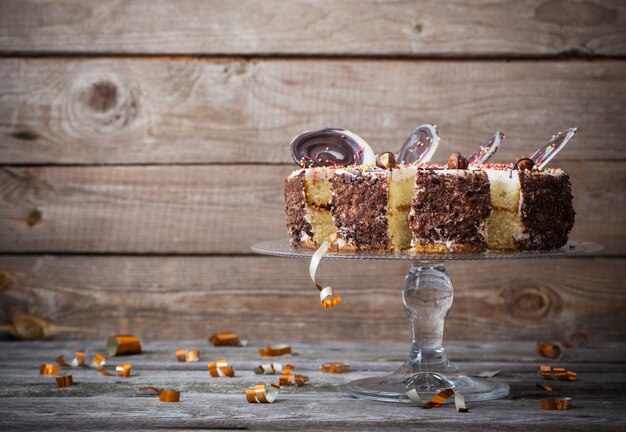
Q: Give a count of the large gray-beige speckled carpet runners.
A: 0